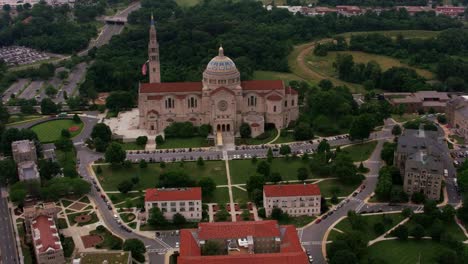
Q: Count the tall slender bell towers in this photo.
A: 1